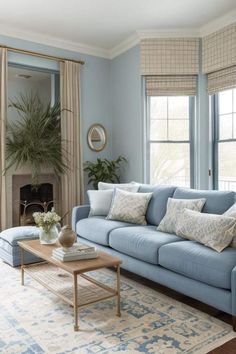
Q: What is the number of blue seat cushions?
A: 3